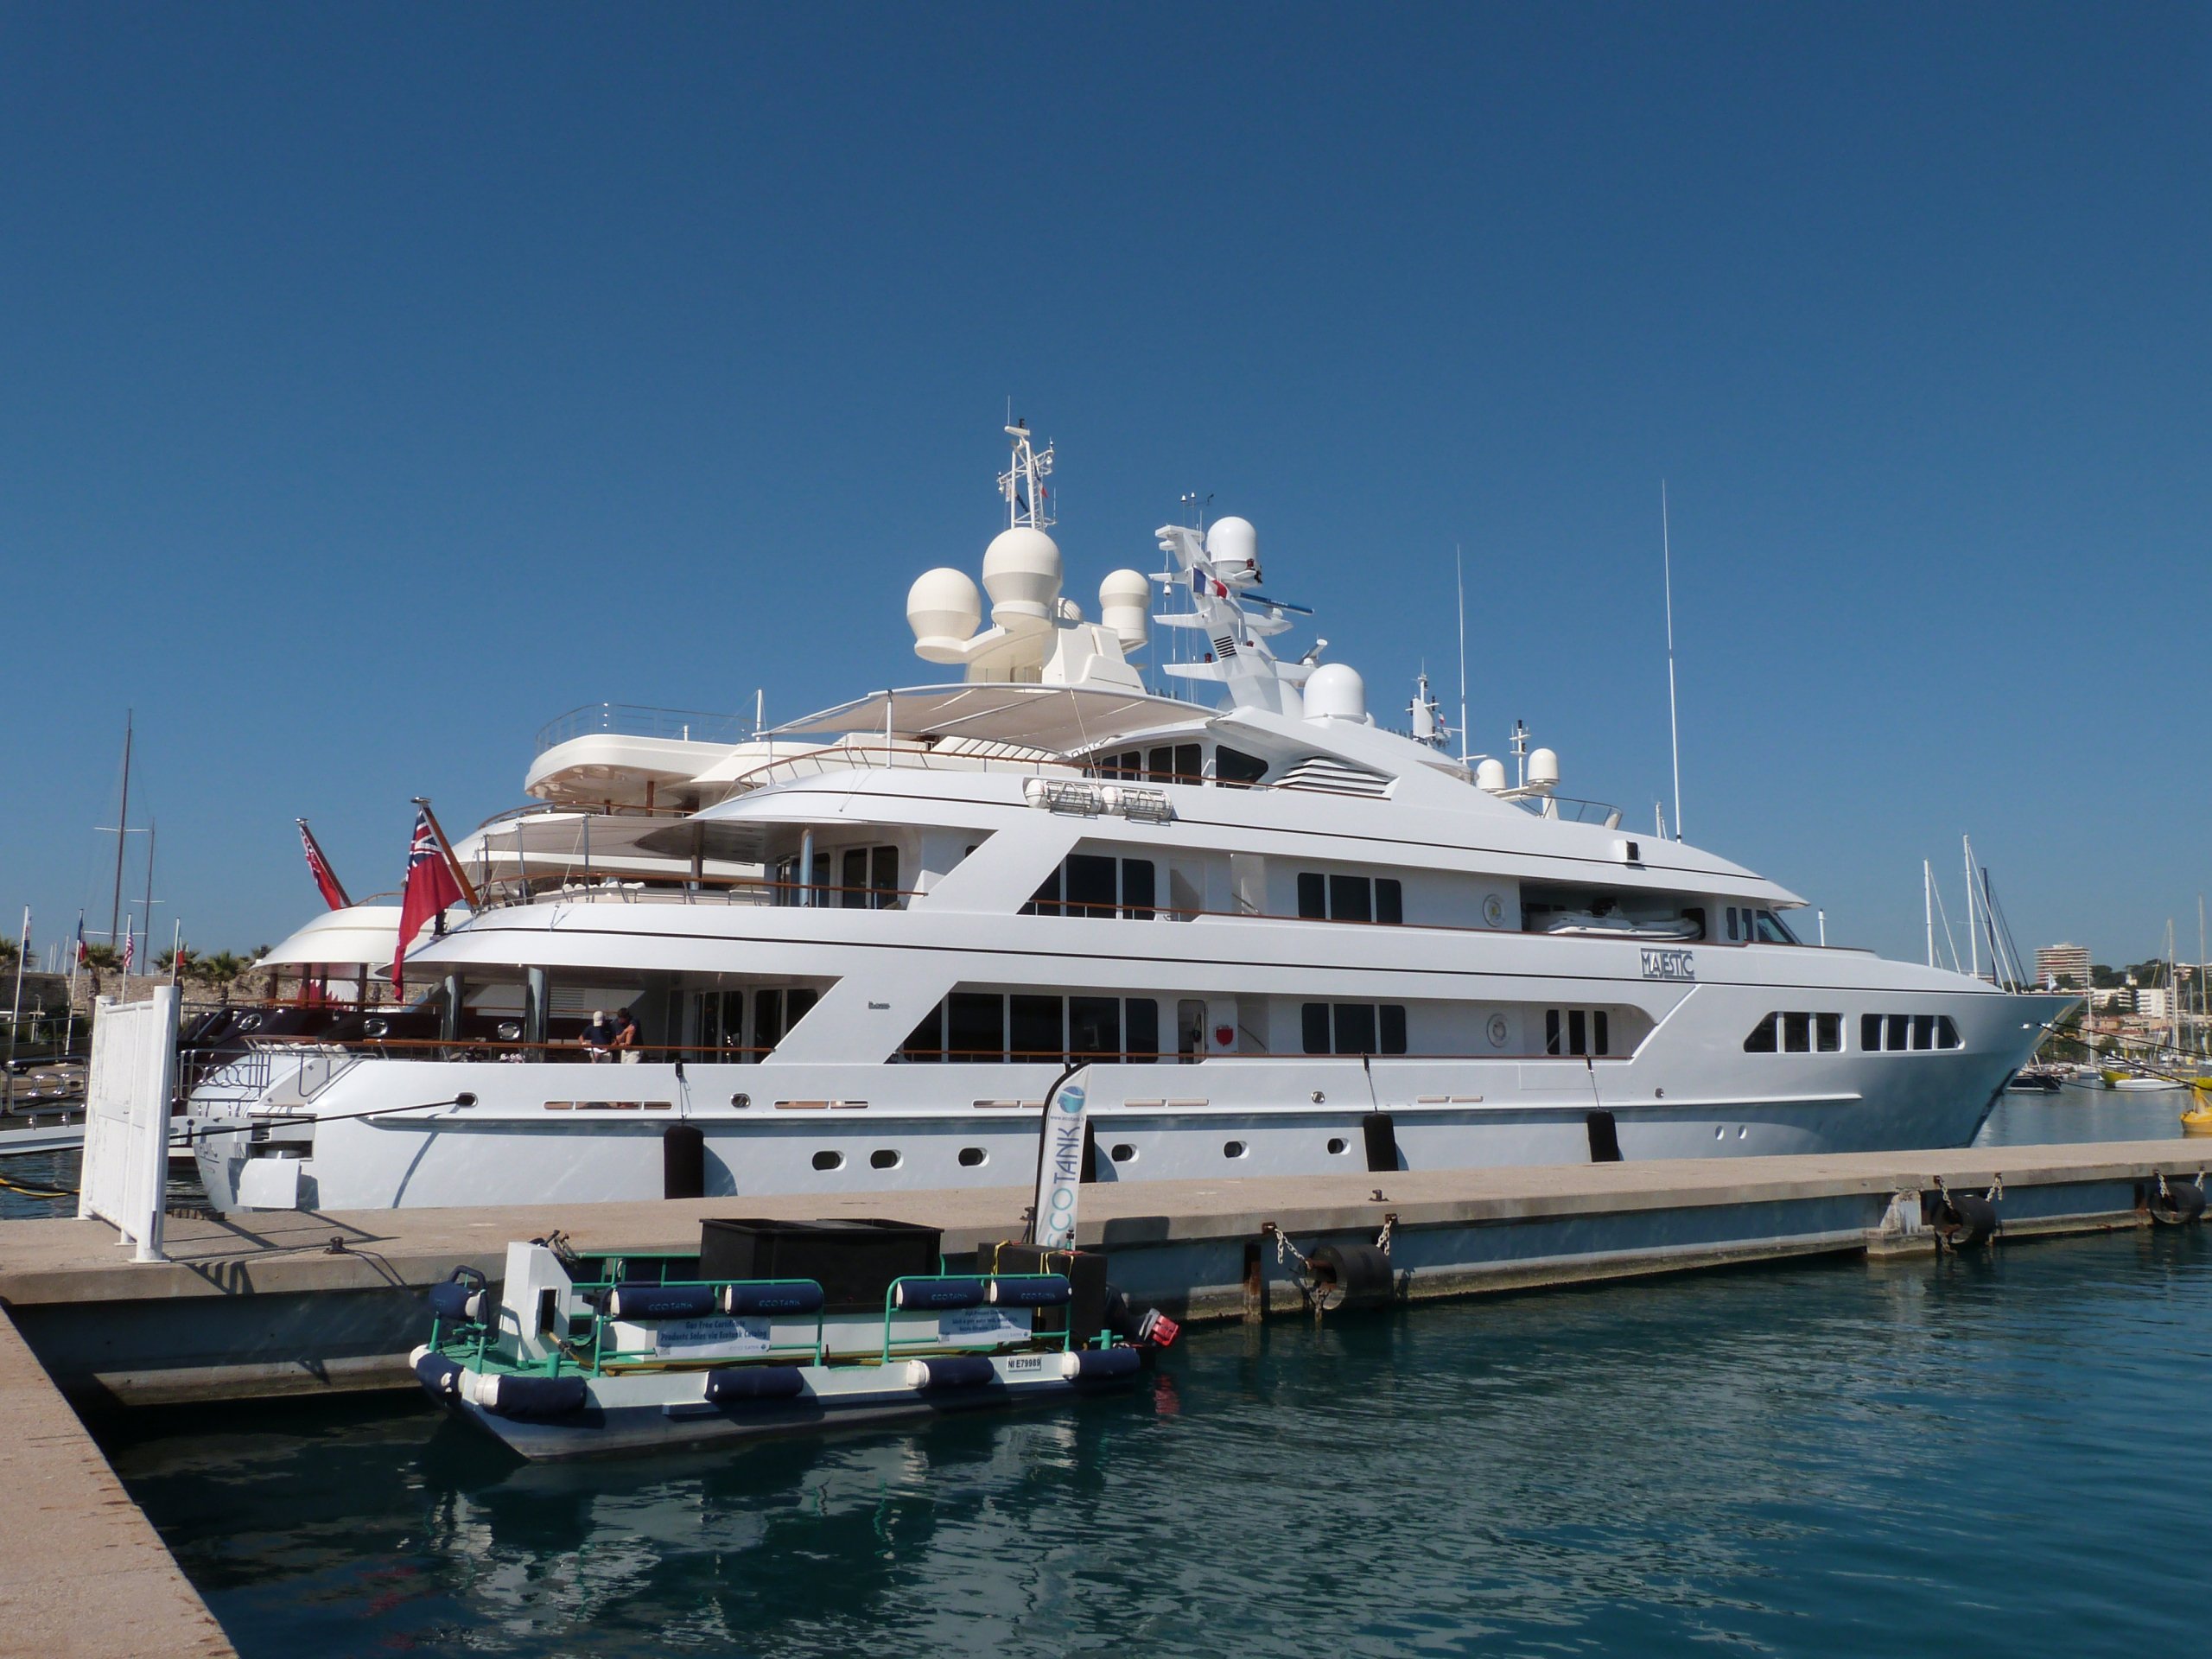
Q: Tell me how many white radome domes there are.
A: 7